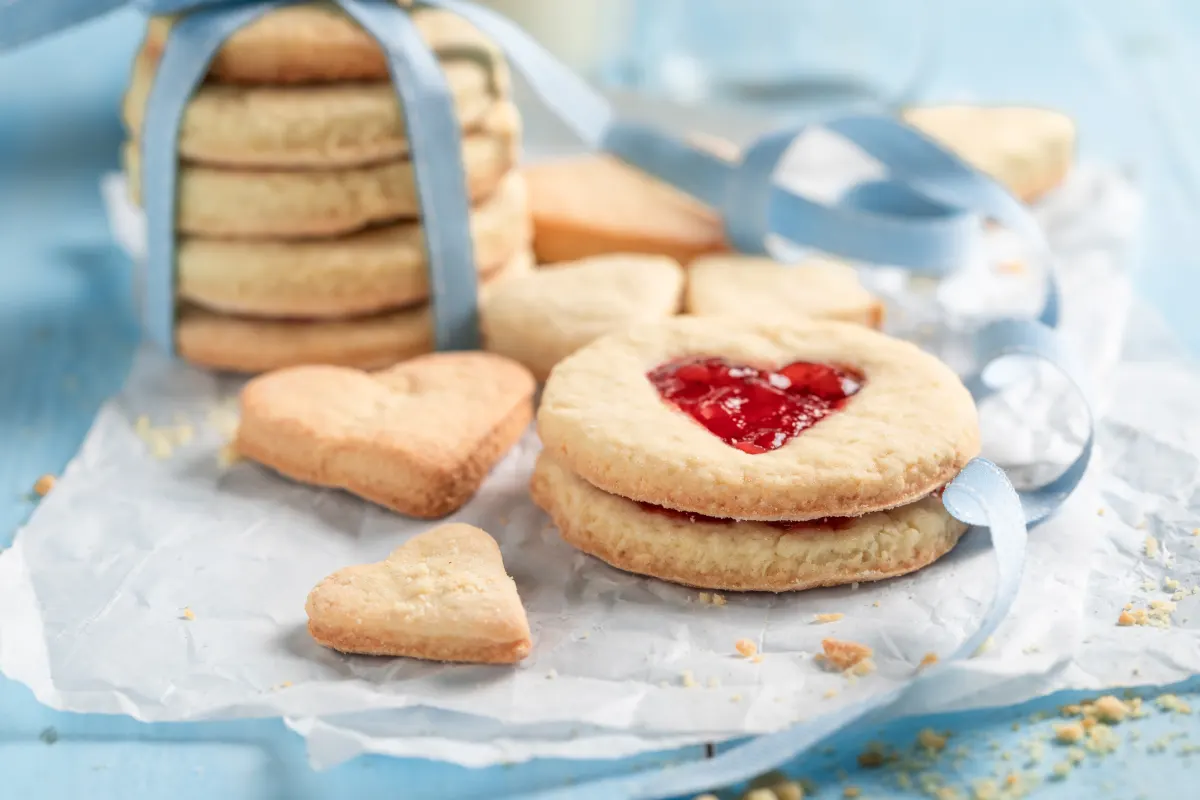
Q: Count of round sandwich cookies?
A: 1